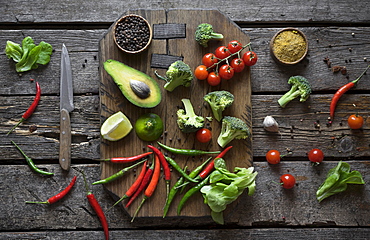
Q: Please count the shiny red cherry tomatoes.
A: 13